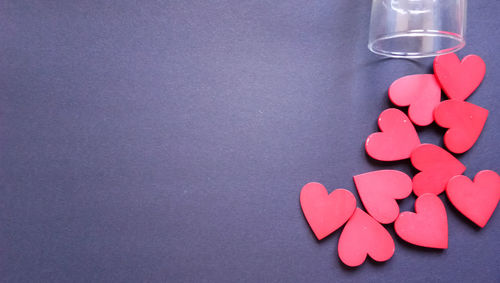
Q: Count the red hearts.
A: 10